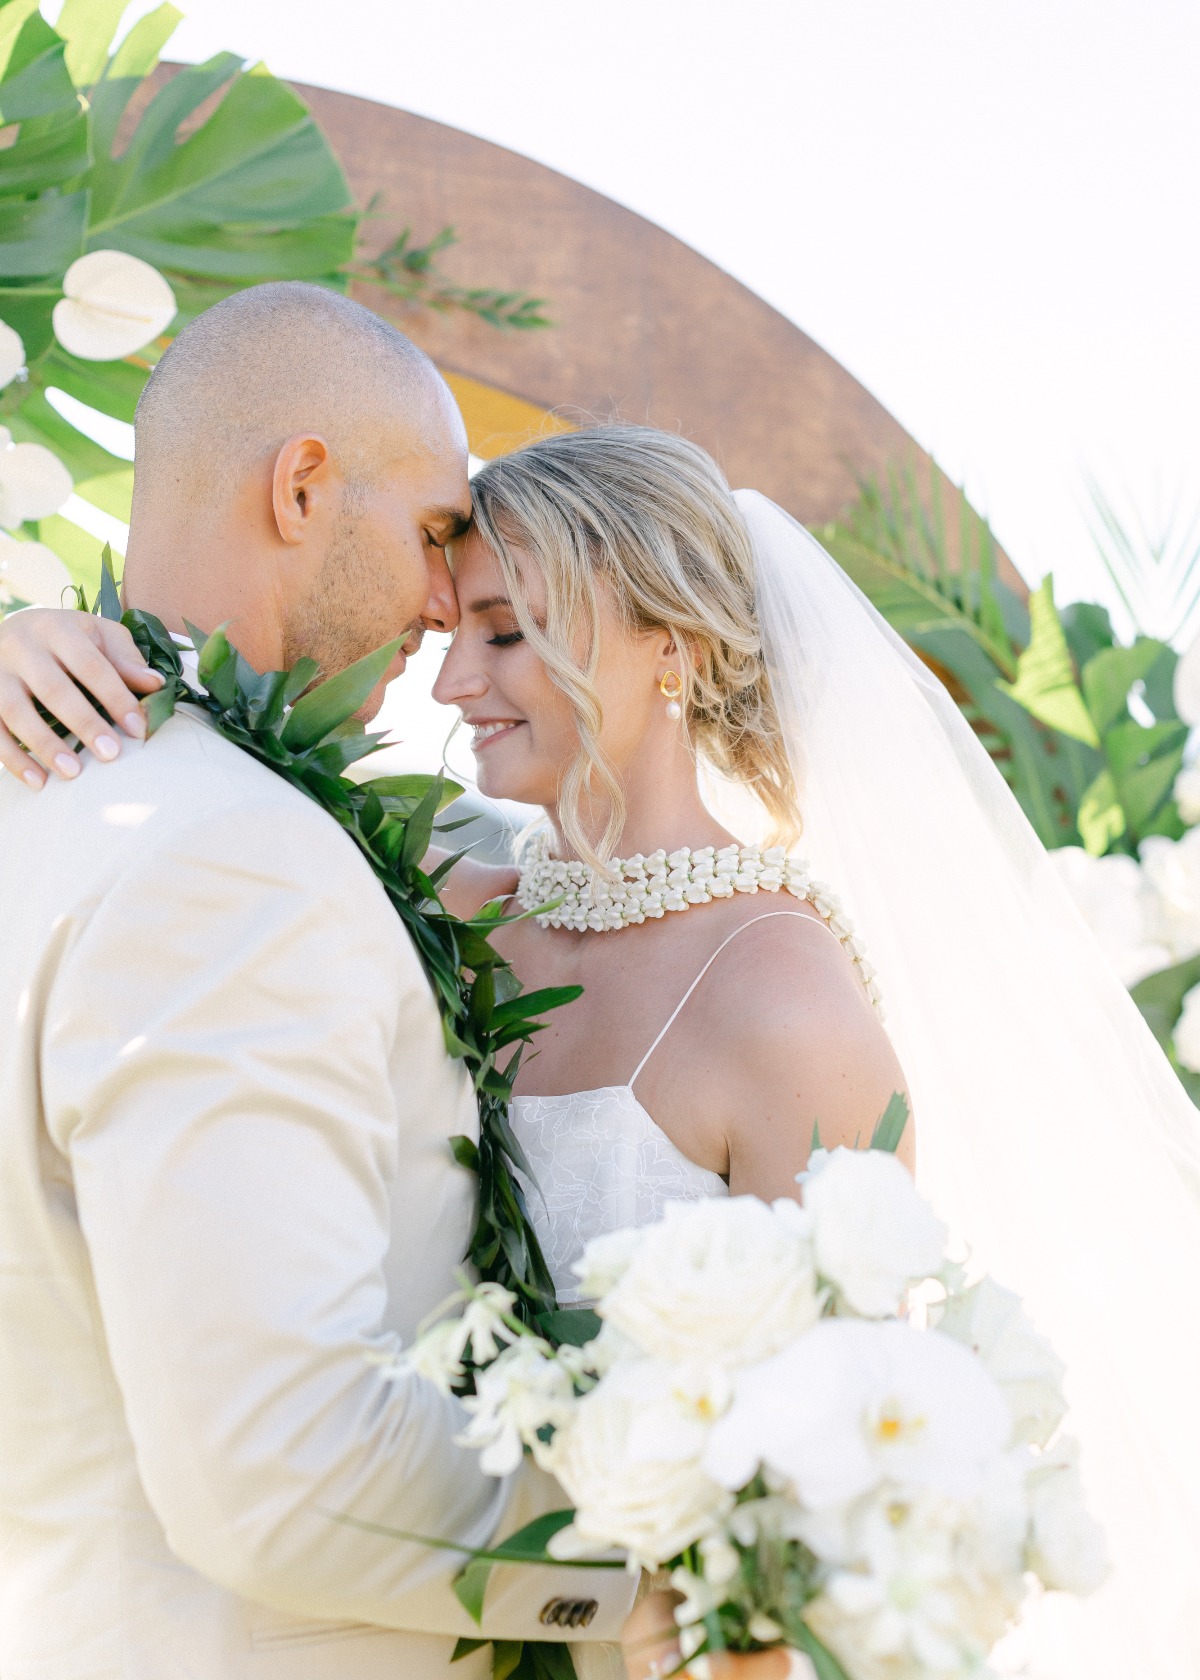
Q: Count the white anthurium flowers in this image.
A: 1